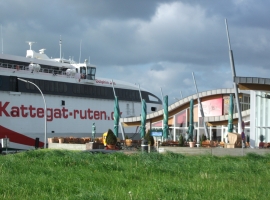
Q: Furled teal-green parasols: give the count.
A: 5